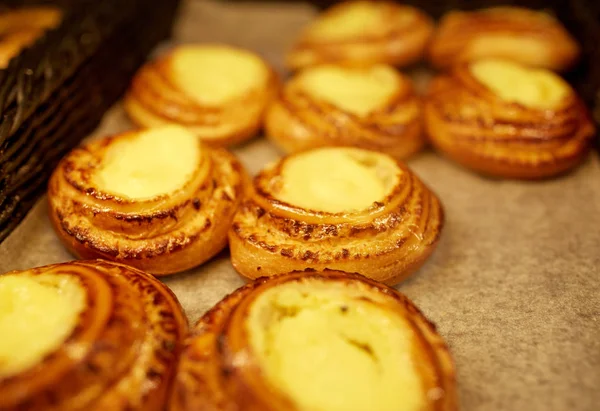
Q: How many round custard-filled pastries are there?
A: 9